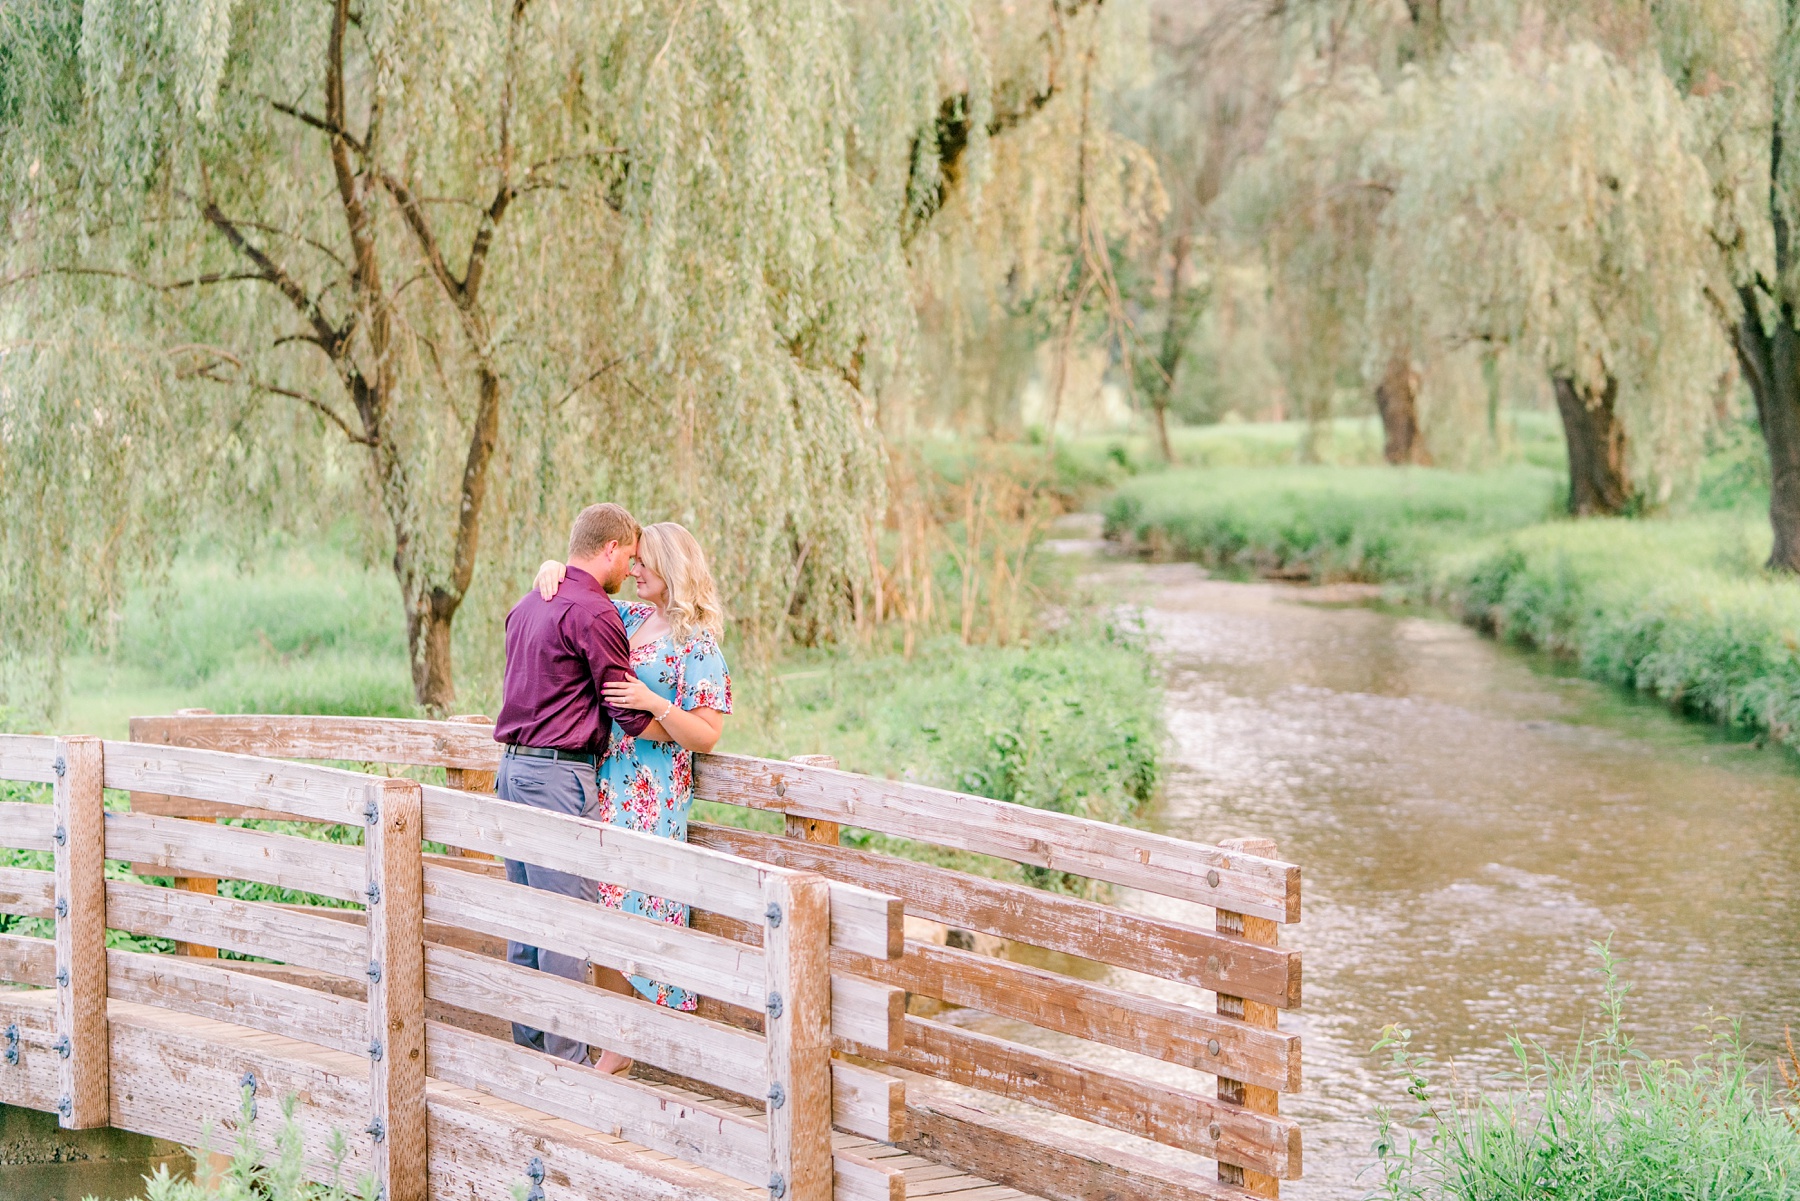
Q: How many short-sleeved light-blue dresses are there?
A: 1